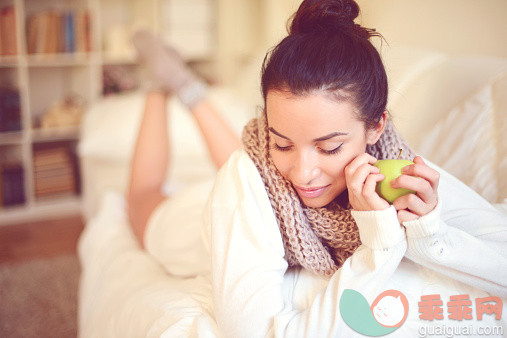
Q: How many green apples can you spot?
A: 1